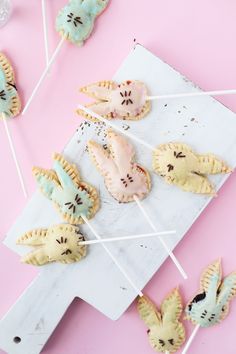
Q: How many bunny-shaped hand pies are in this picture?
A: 9